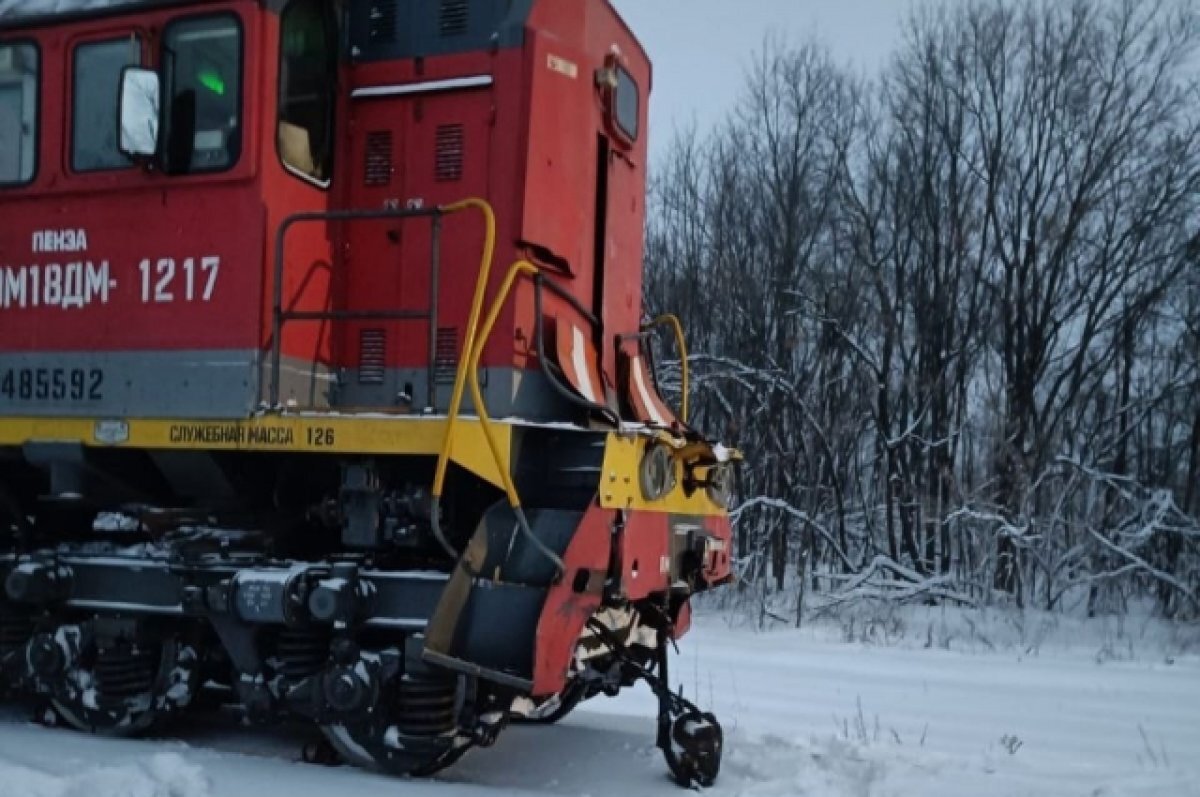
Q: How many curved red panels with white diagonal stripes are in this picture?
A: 2